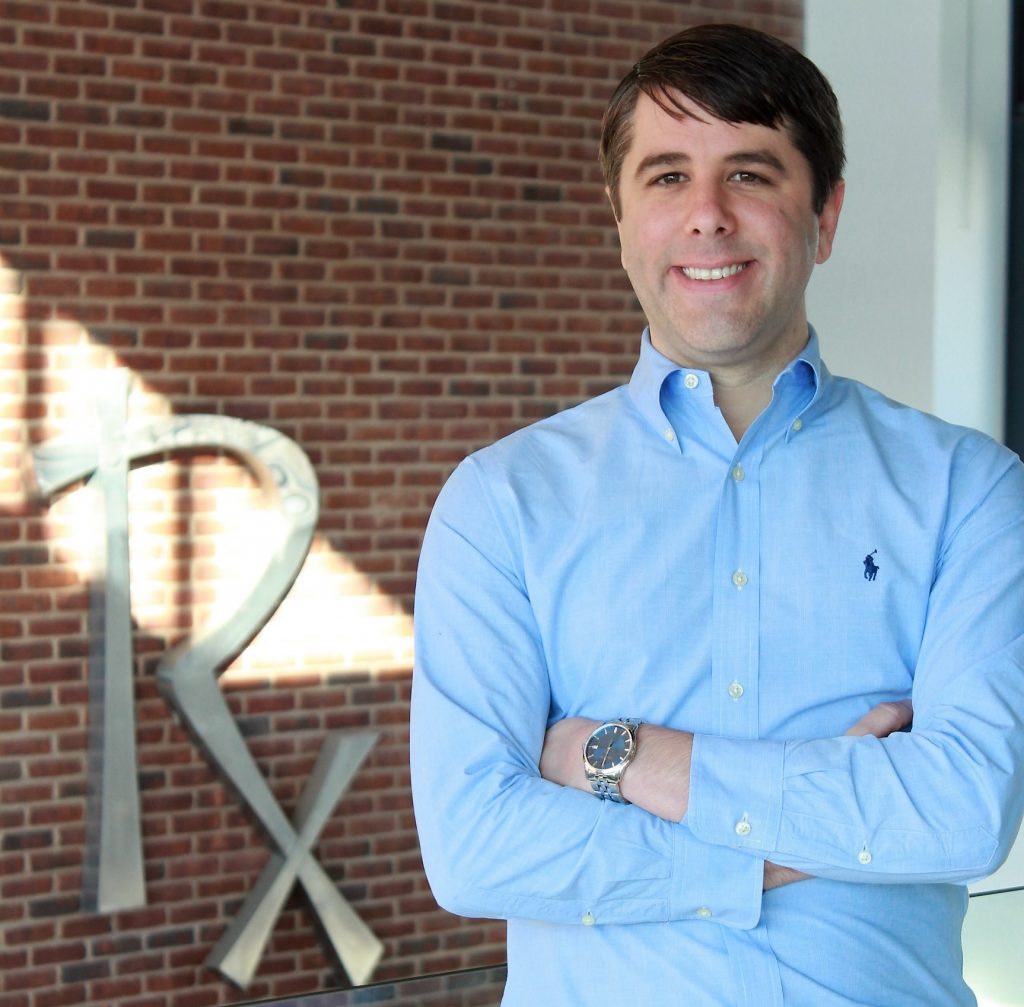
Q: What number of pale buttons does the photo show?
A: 10